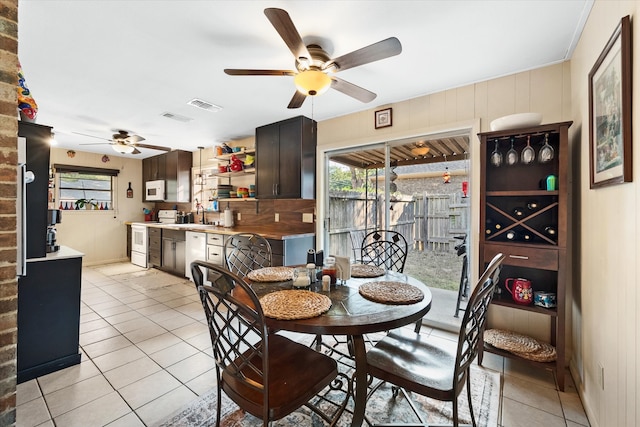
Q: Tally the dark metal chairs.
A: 4